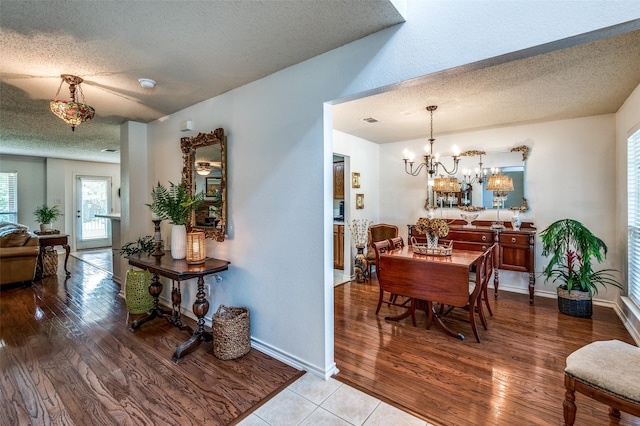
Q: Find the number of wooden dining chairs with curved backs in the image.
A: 4